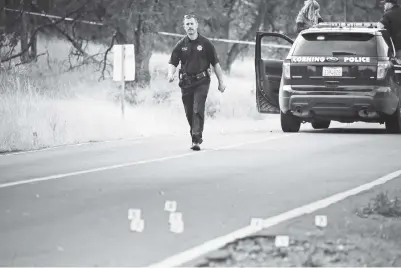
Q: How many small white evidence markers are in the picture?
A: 8